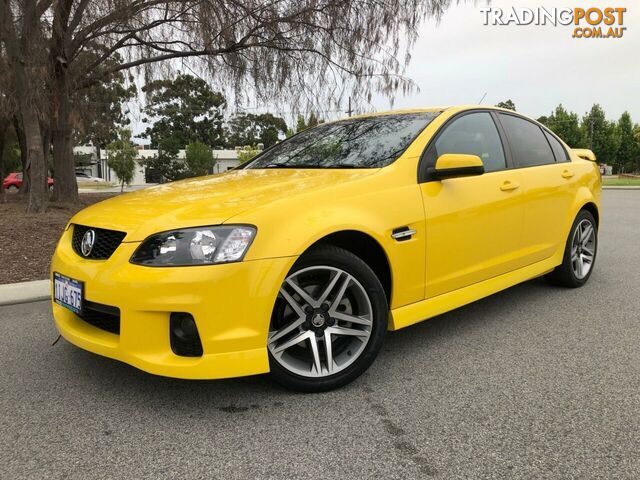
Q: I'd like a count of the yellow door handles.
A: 2